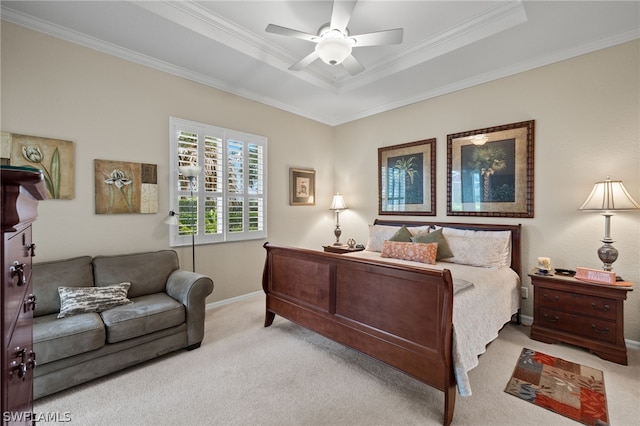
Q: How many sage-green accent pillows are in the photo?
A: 2